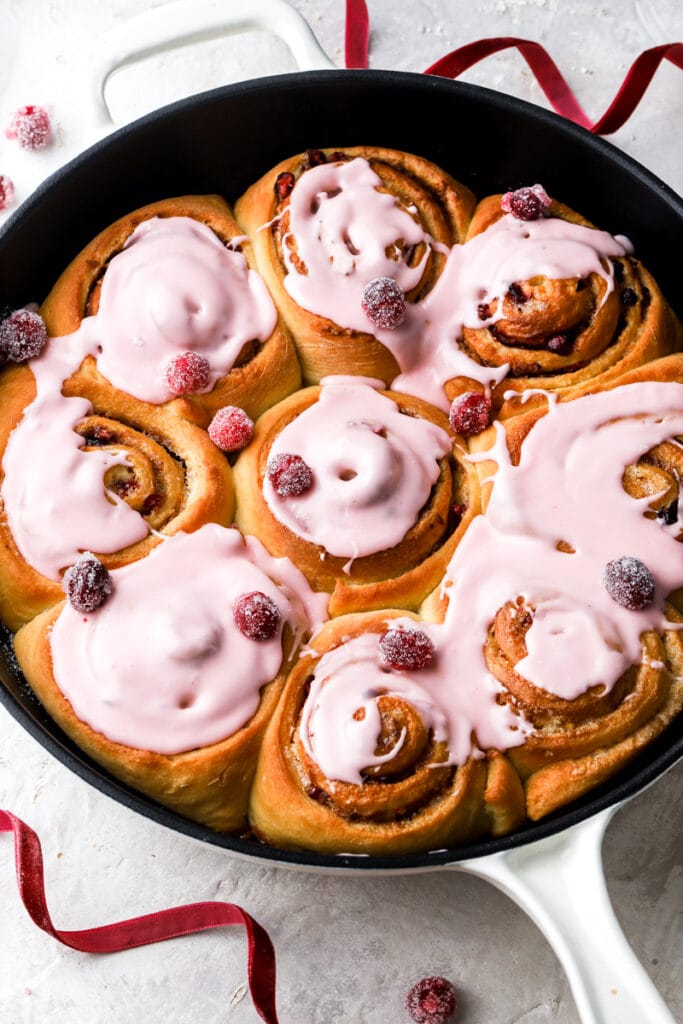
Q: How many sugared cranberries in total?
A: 14